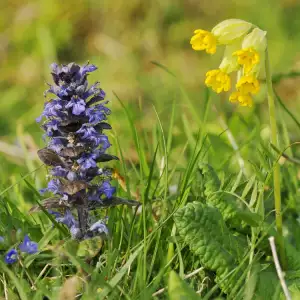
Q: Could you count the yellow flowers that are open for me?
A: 5